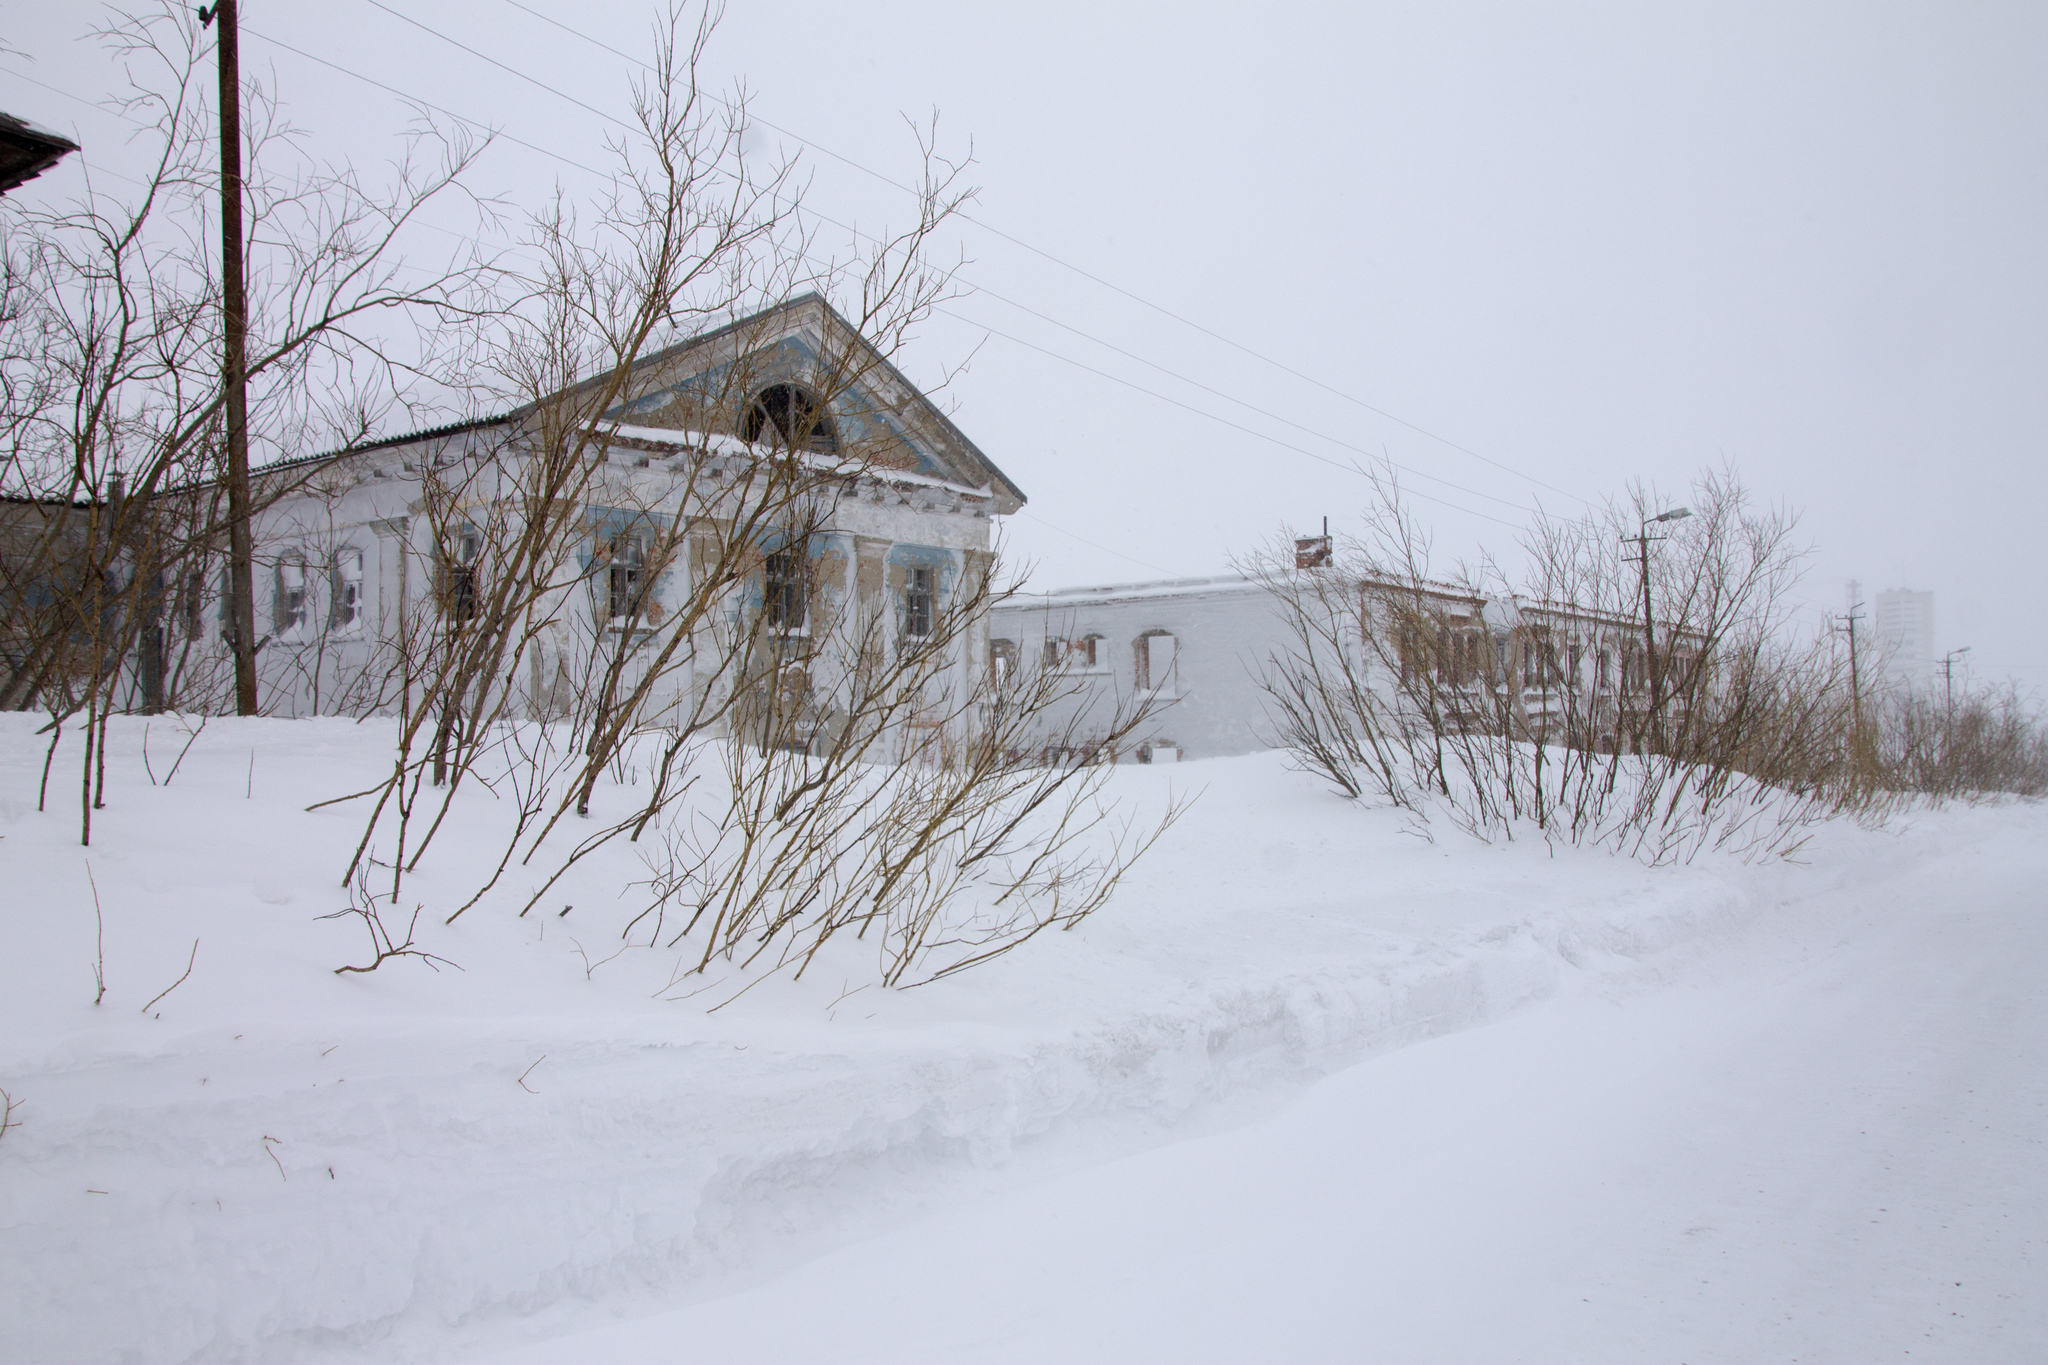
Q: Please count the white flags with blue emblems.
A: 0